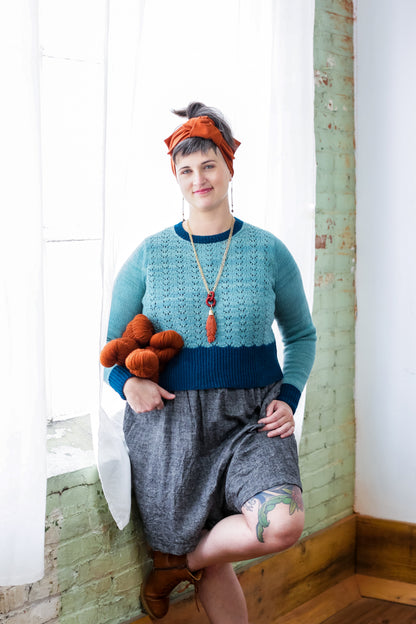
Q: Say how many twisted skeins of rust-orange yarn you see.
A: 4